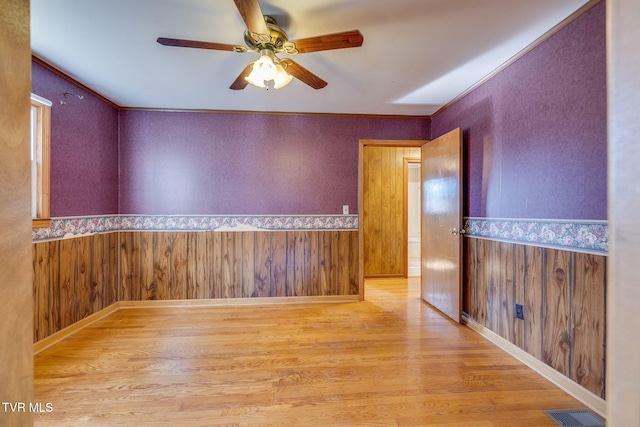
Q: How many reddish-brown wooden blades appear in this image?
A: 5